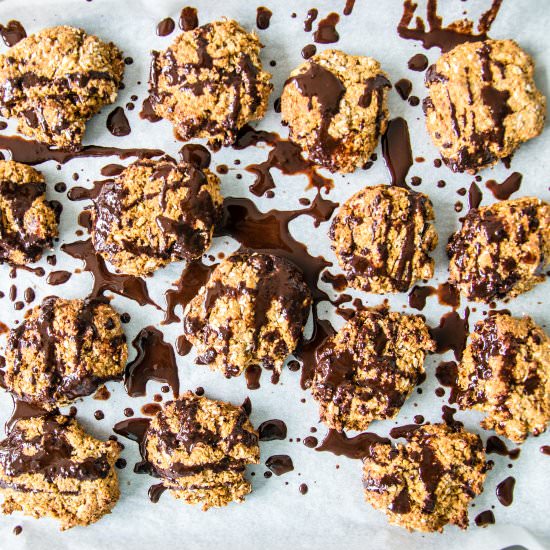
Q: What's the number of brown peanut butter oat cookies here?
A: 15